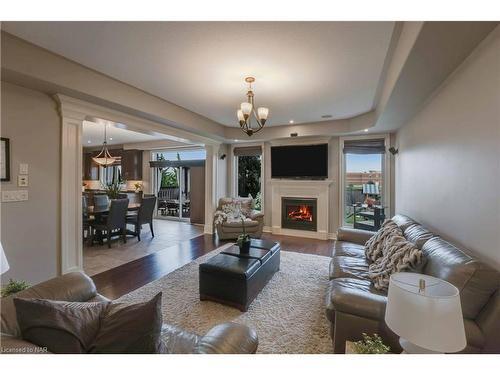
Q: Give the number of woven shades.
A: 2